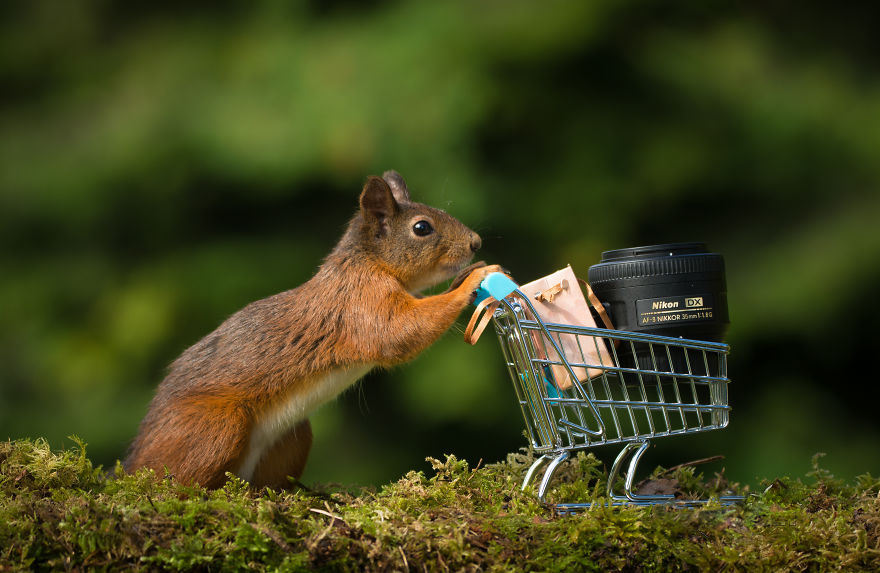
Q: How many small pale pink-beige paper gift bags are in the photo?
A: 1